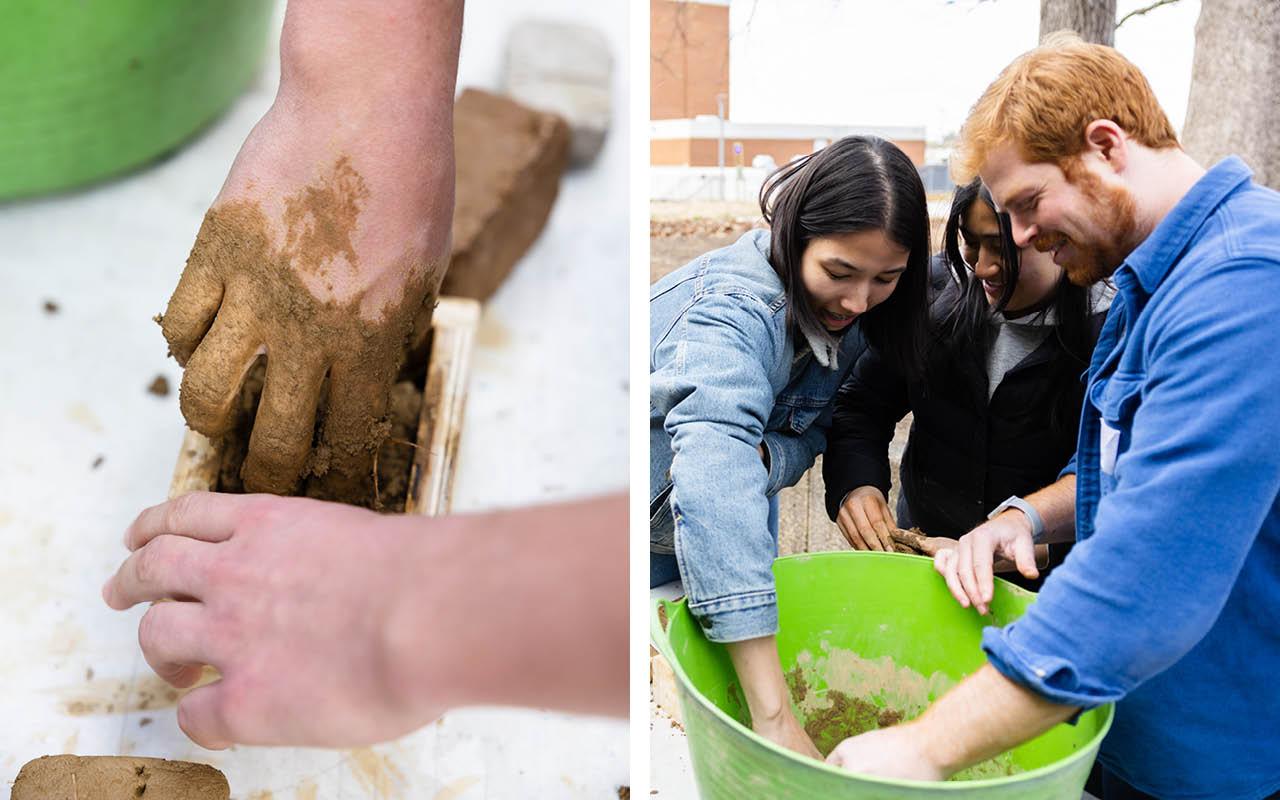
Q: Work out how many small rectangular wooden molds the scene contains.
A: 1